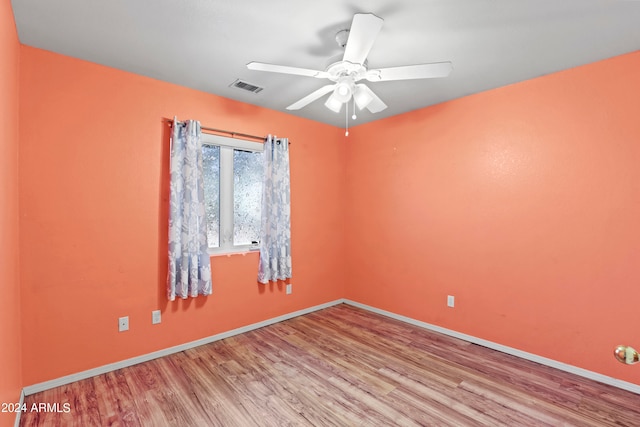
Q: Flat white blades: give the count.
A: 5